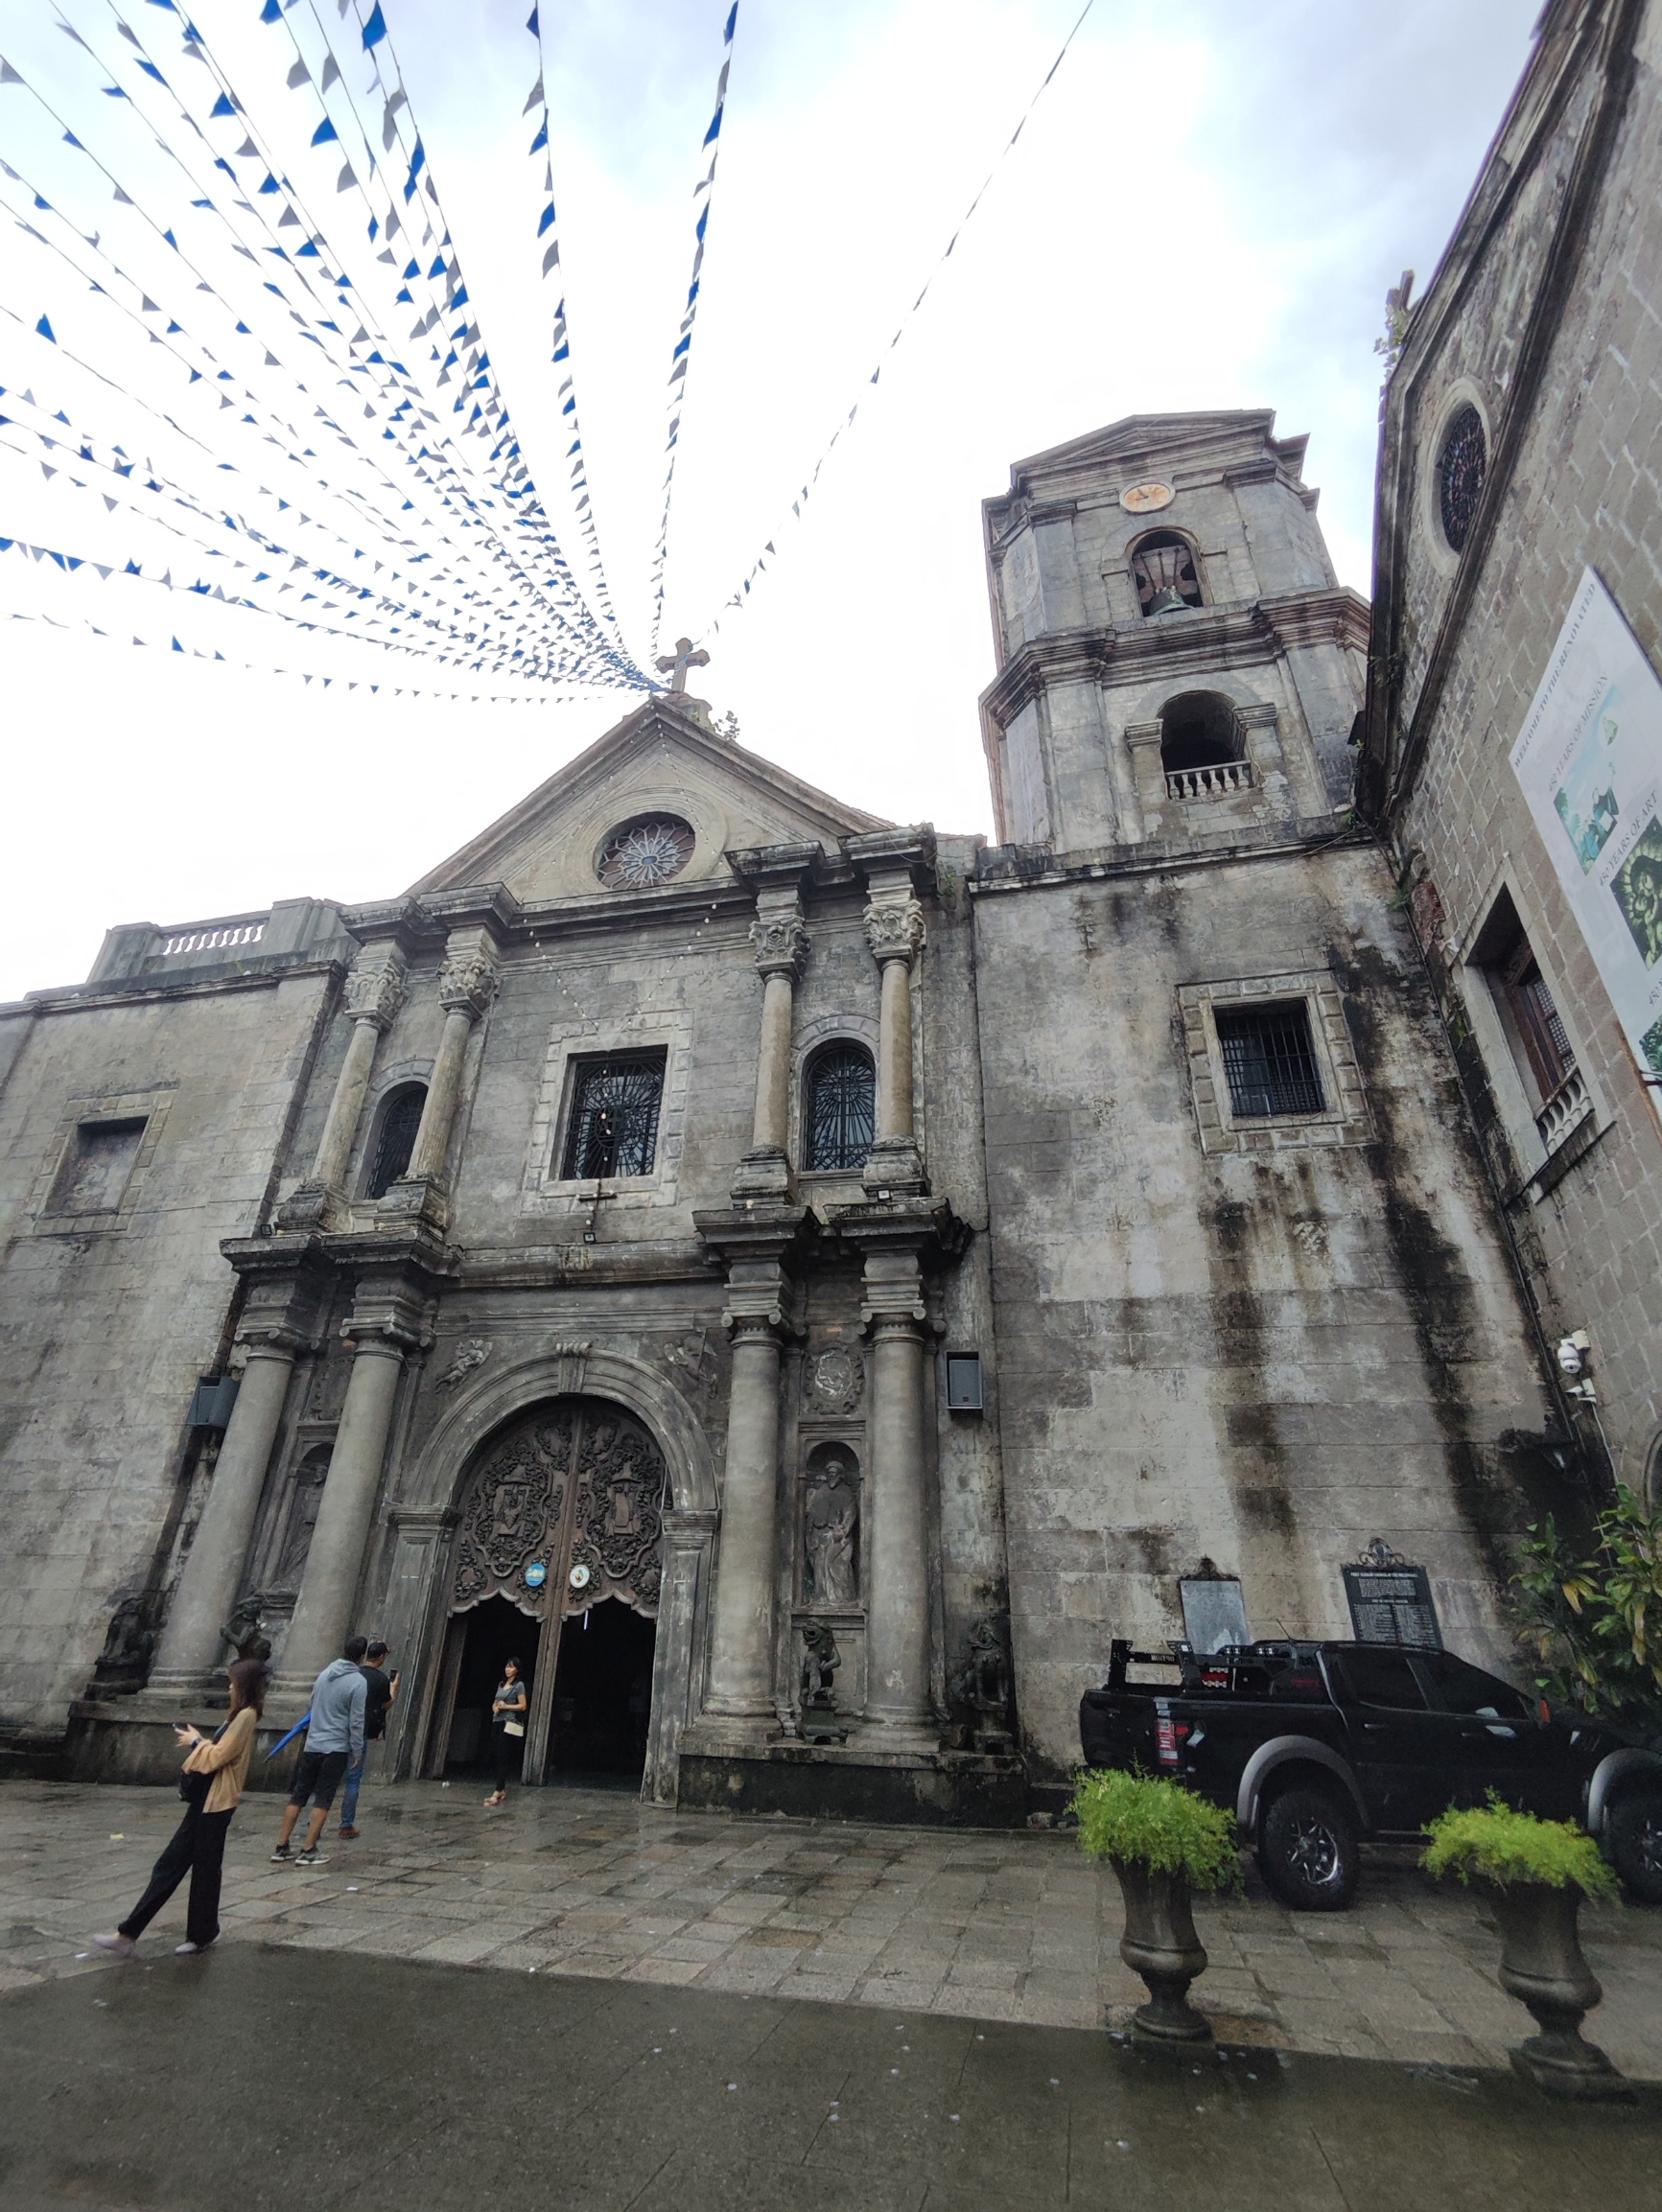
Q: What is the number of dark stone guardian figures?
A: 4